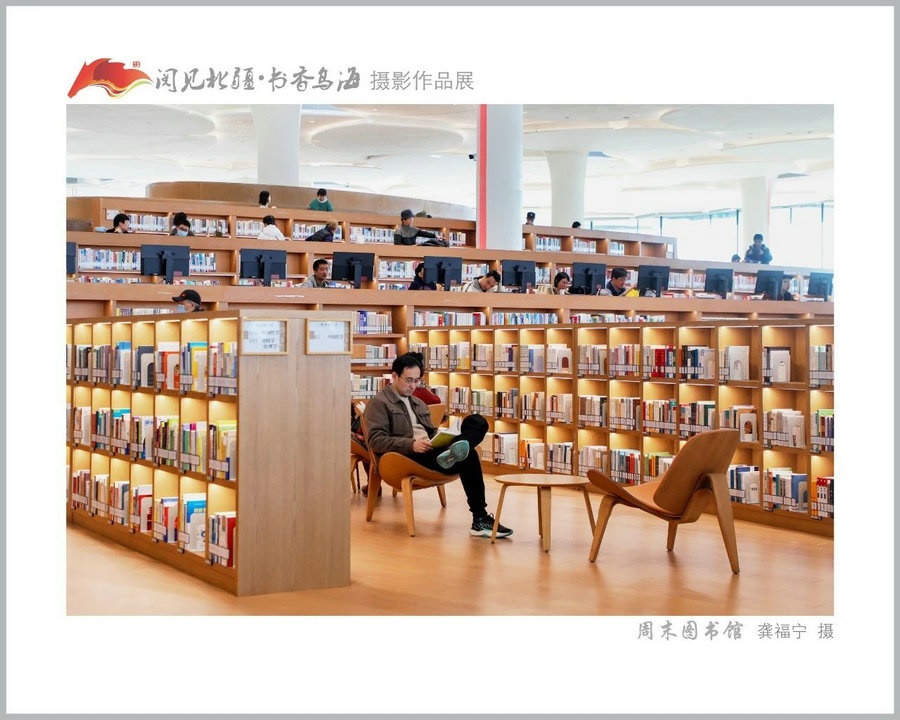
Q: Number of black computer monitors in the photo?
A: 11